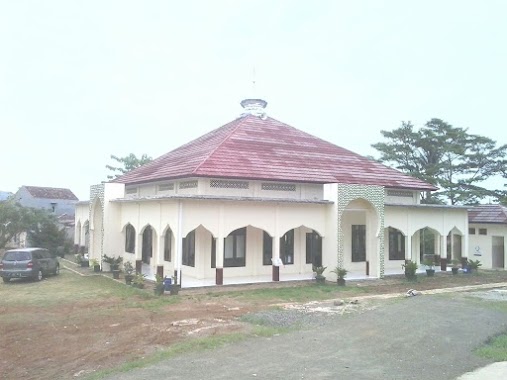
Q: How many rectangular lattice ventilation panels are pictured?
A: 6